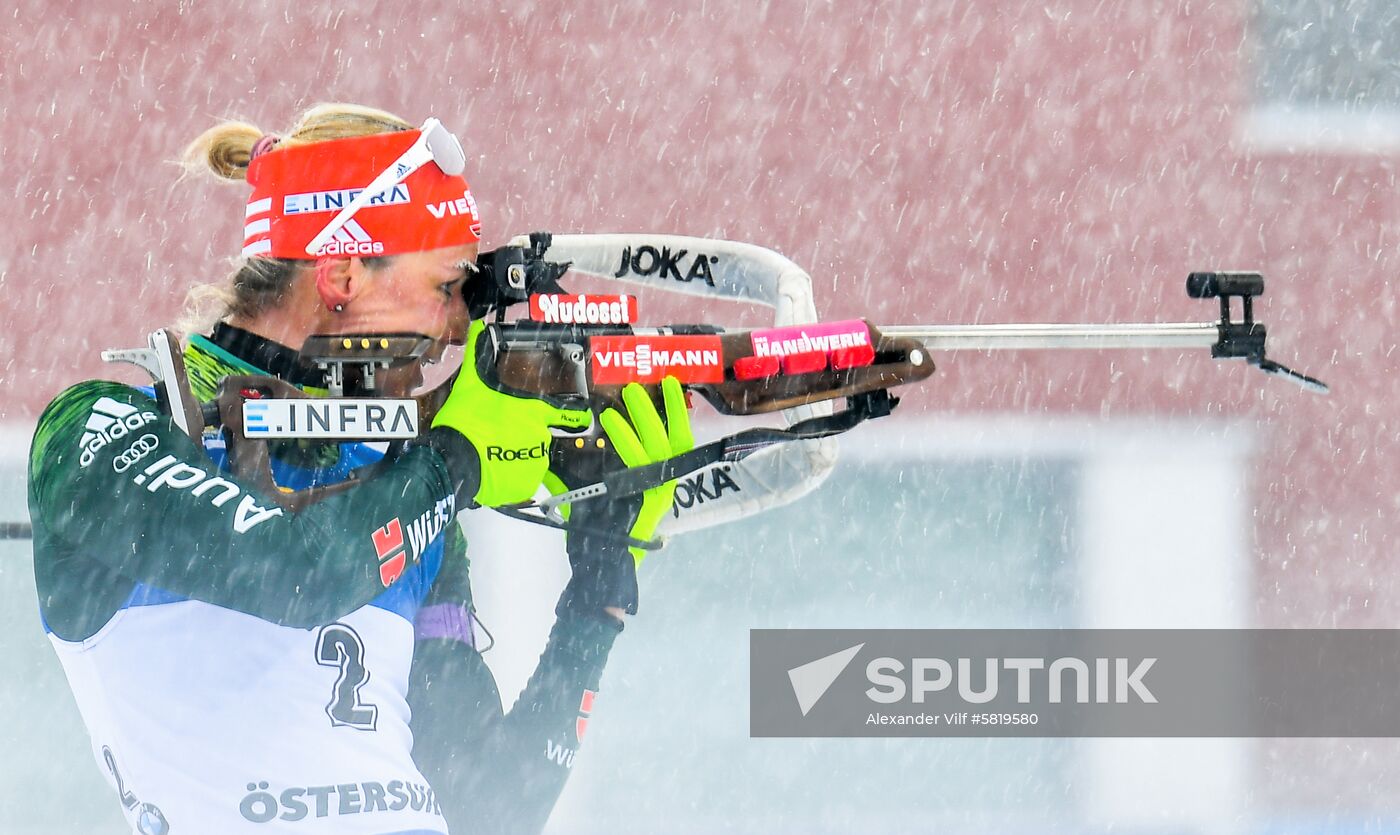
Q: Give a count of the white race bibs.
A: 1